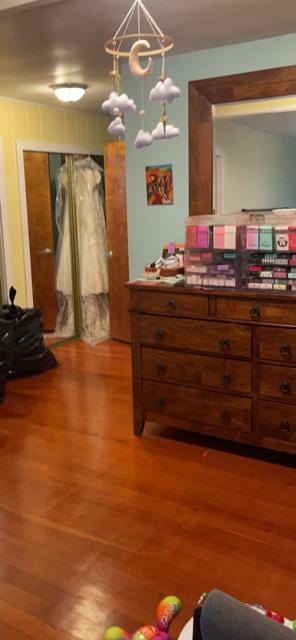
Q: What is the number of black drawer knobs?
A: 11